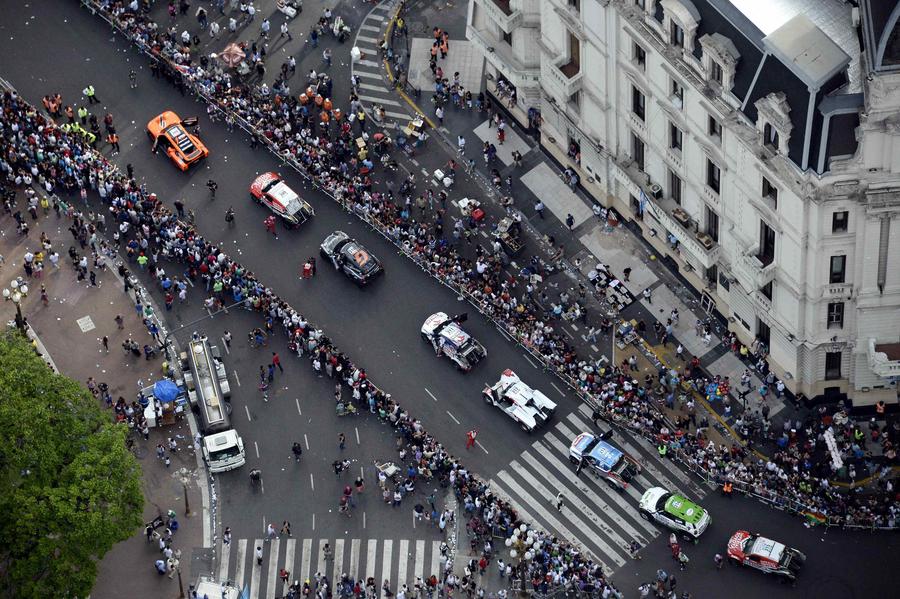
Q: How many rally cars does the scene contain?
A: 8